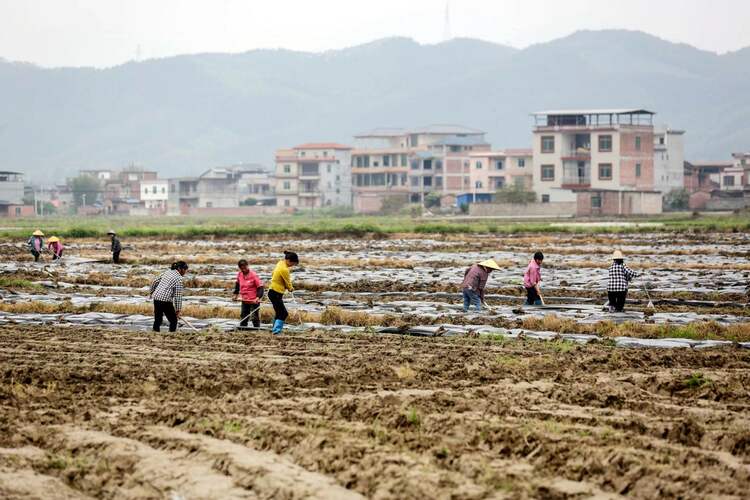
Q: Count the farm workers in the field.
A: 9